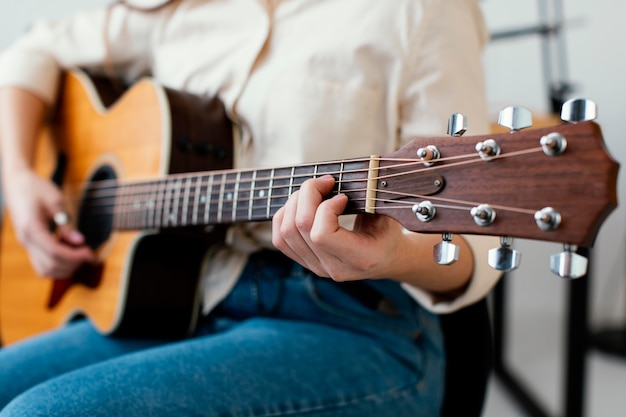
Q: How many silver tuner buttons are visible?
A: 6